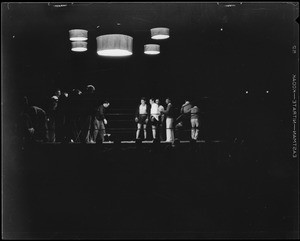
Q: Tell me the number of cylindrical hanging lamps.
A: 5